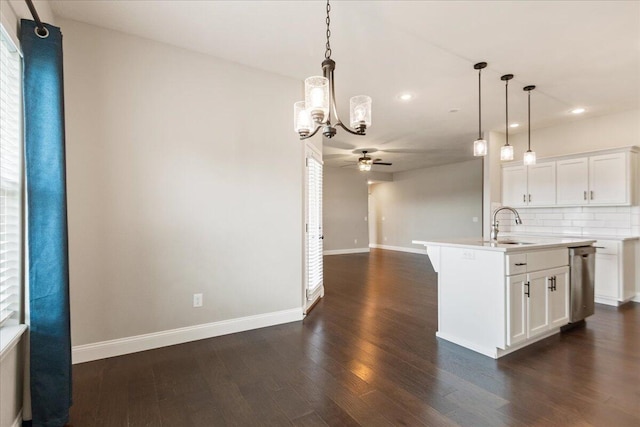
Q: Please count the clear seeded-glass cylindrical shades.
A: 6